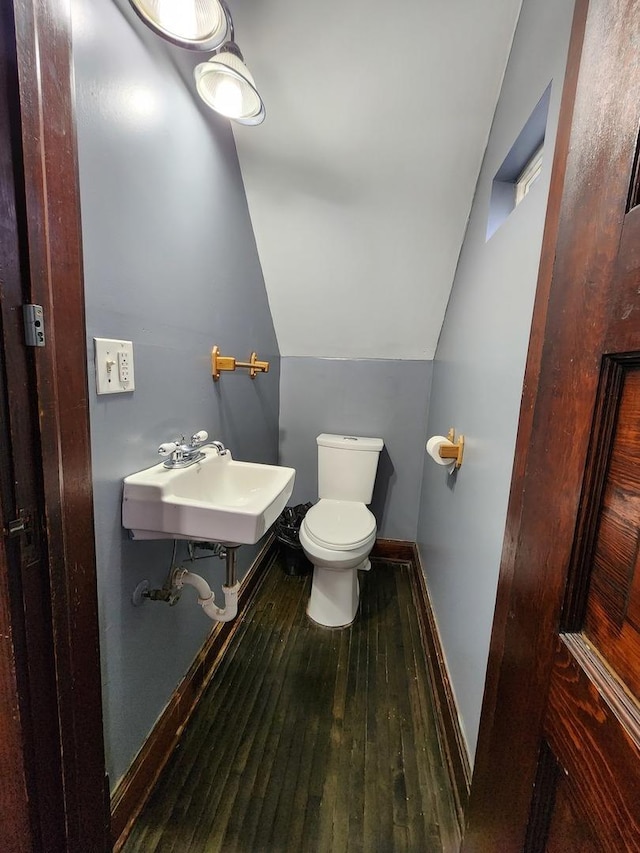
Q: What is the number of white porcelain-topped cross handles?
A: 2